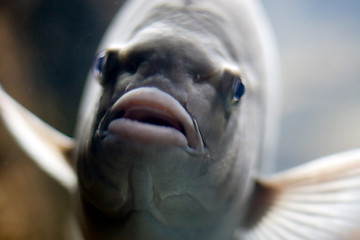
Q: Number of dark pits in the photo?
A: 2